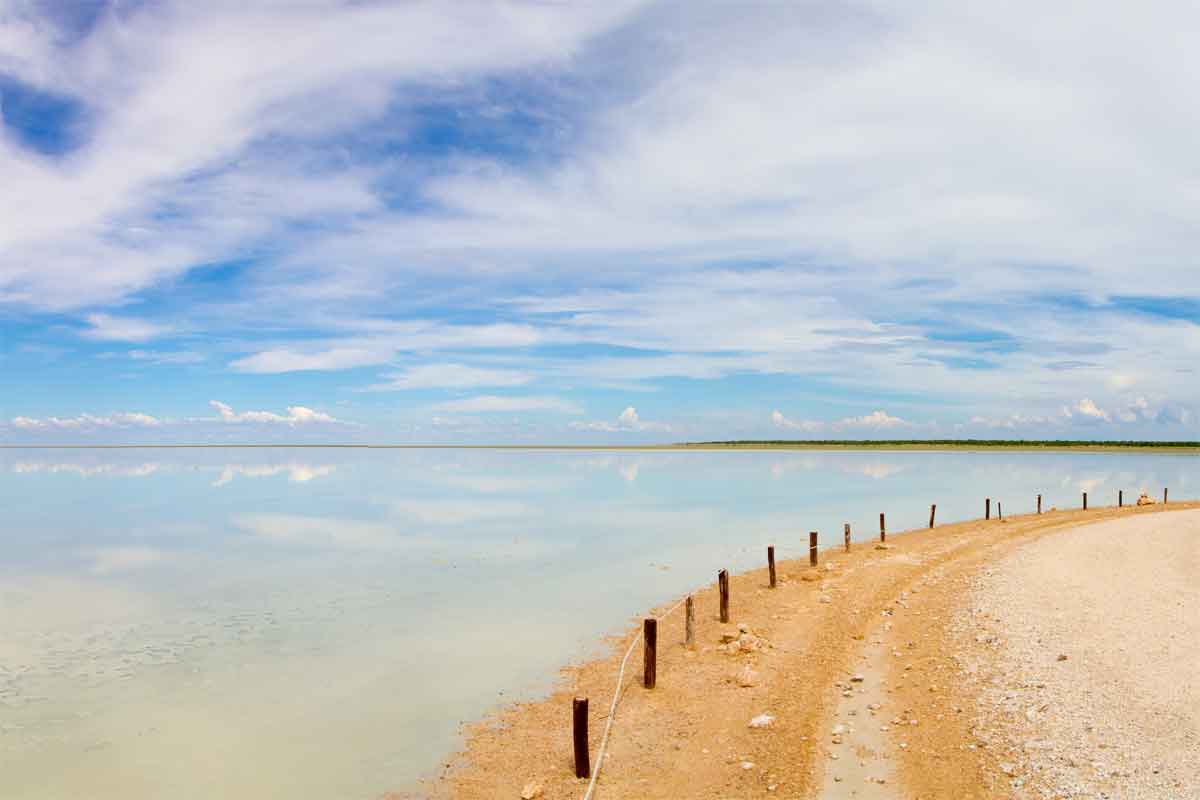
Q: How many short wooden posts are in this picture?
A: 15